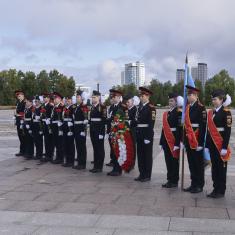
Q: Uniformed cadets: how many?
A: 14